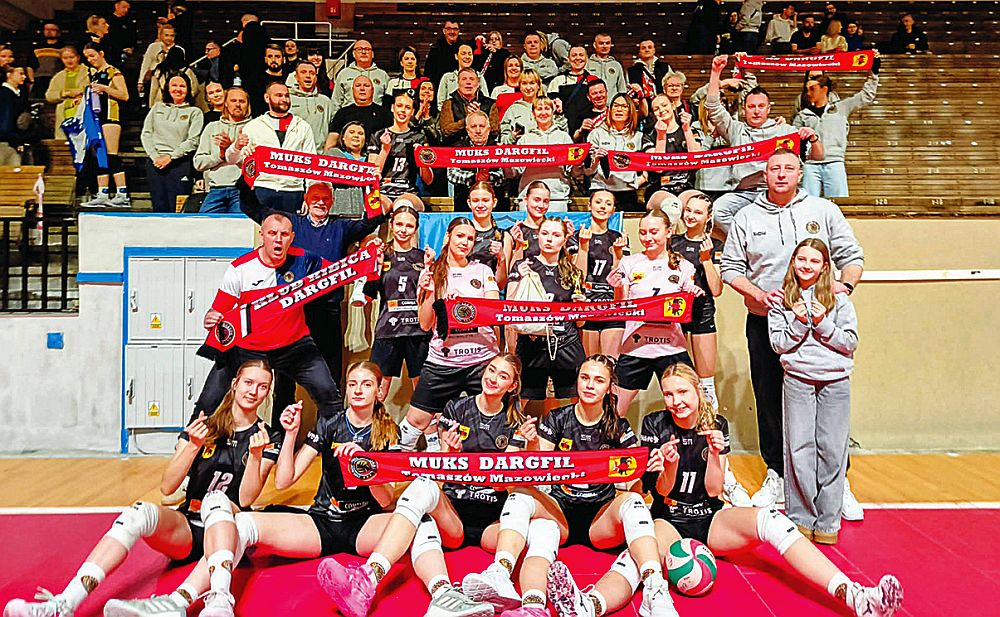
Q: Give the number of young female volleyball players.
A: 15